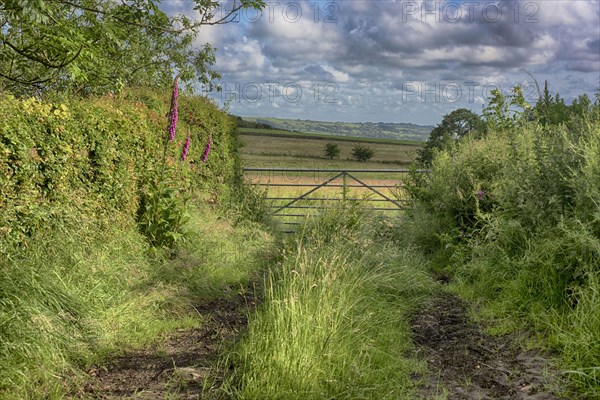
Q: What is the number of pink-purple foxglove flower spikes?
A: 3